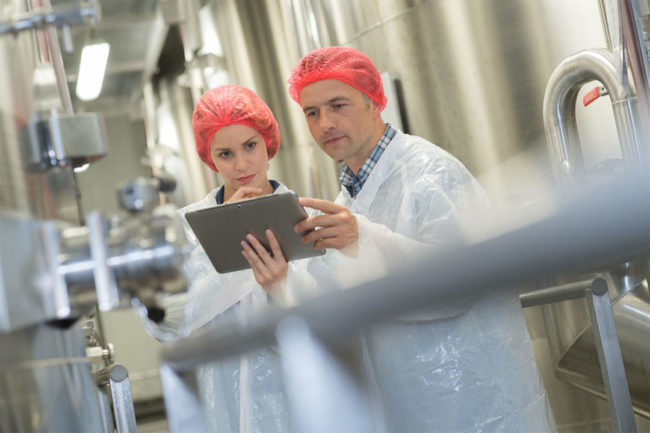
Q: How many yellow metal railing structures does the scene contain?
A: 0